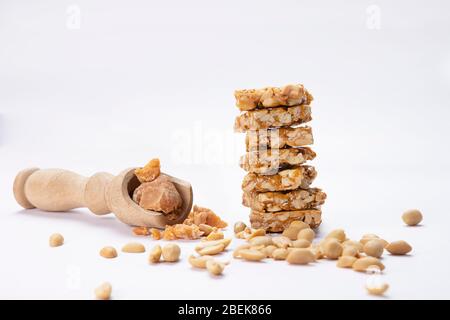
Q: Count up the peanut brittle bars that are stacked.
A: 7